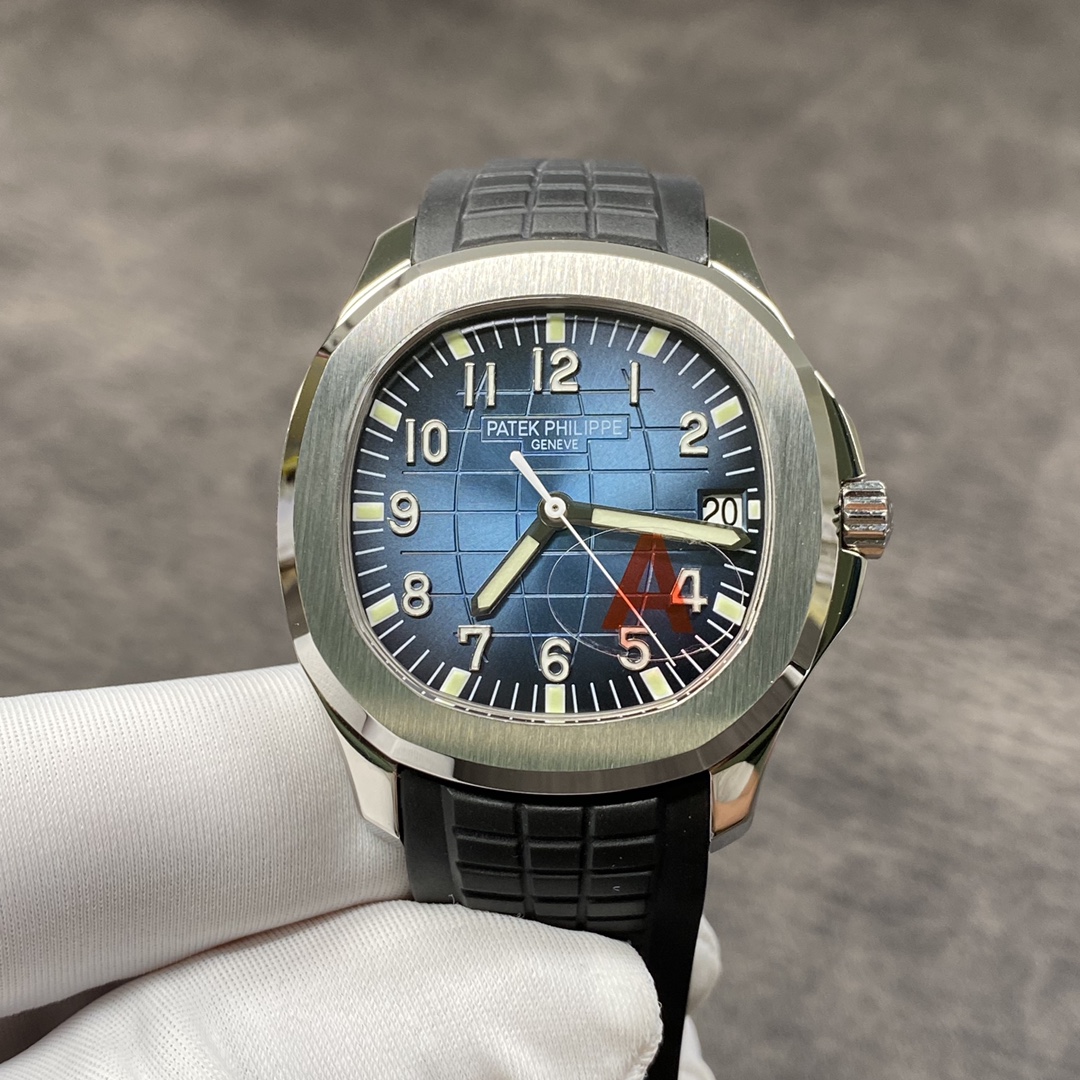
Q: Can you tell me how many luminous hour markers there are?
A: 12